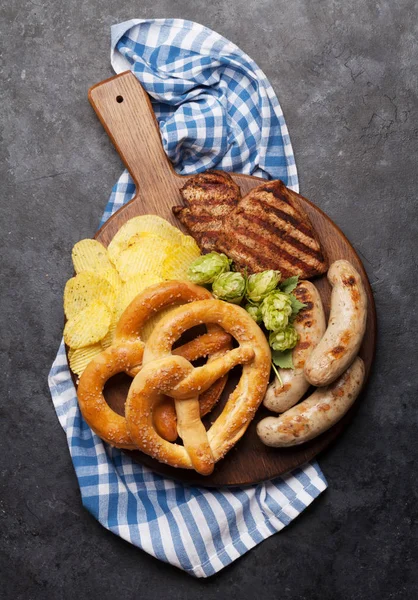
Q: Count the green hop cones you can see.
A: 6